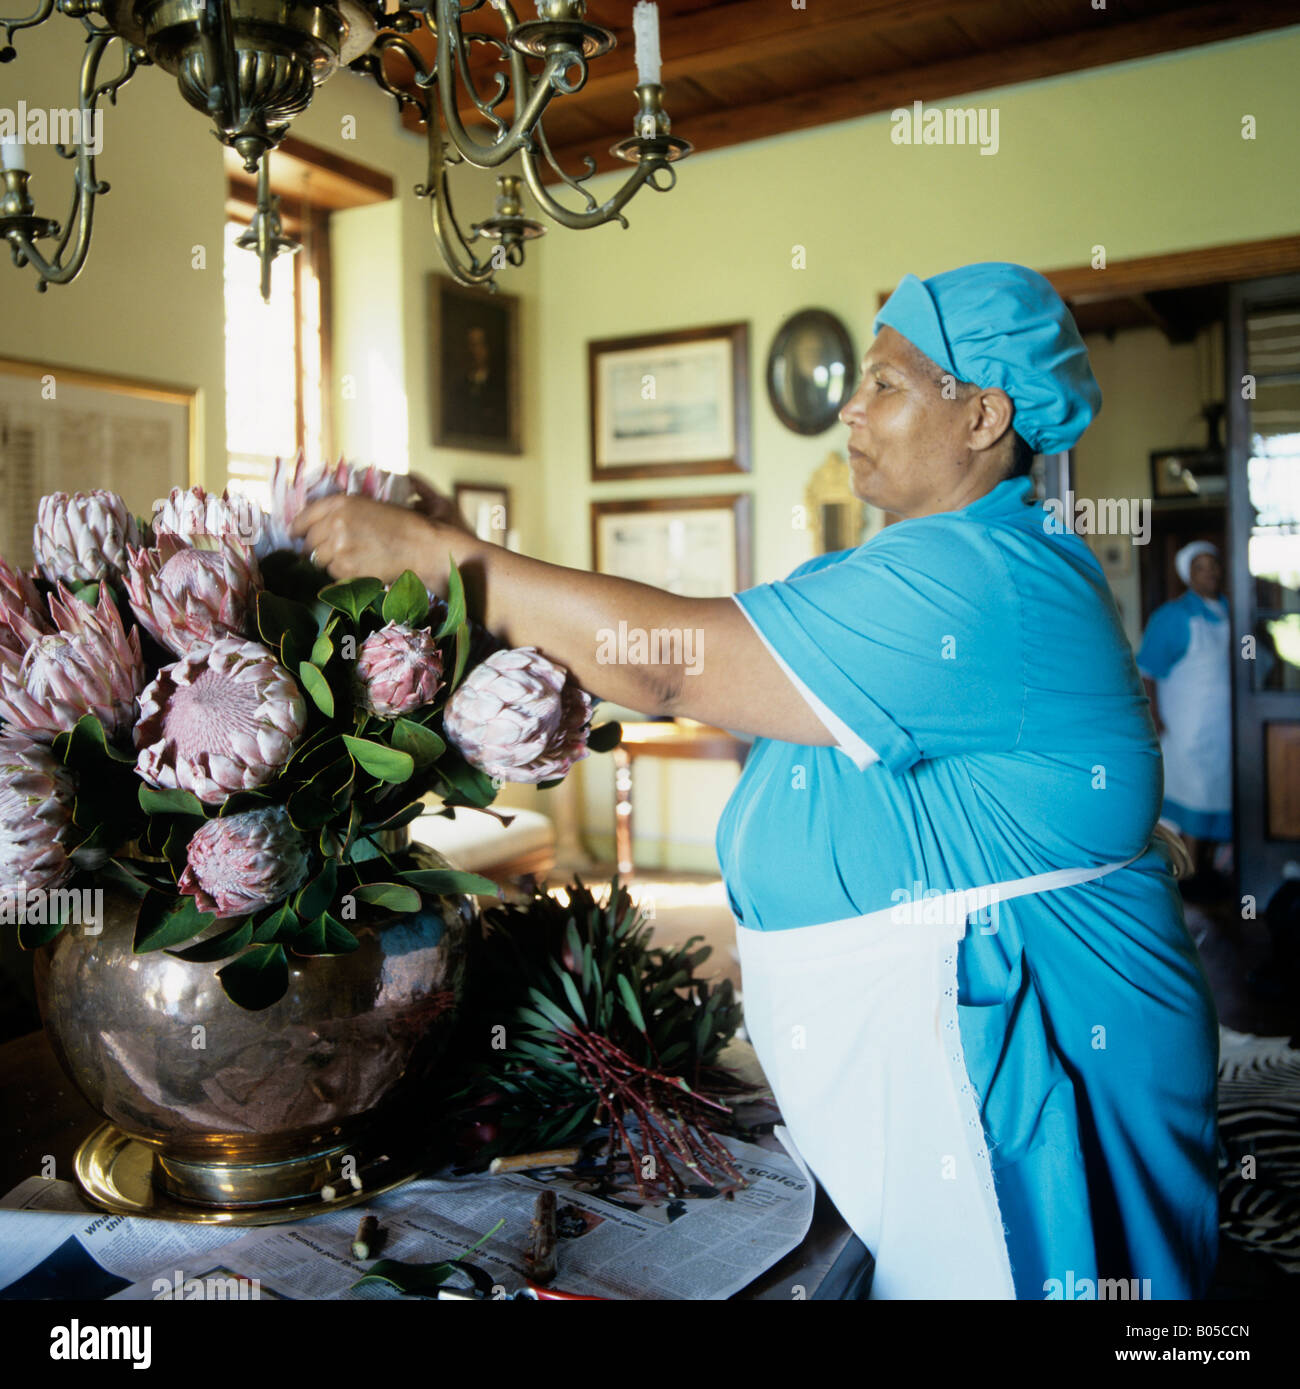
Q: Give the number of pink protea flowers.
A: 11